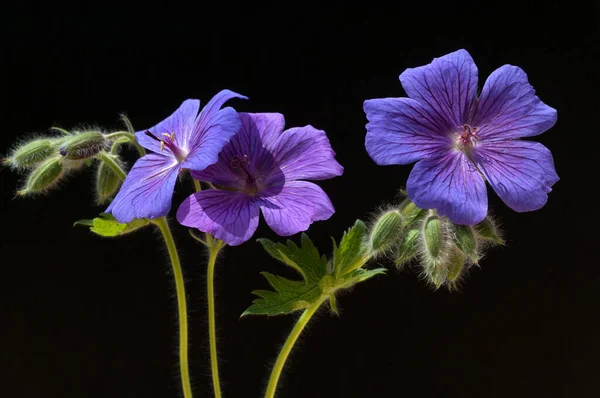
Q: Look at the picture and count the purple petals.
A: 15